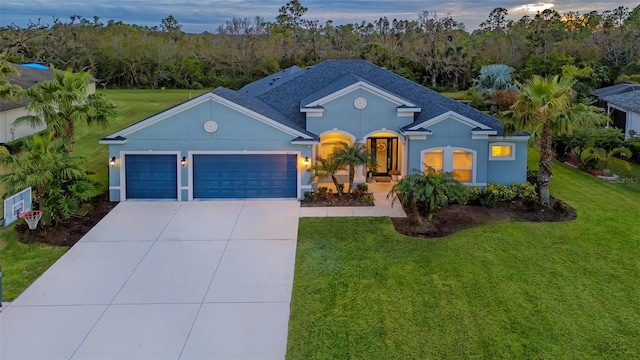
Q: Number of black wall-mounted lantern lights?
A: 3